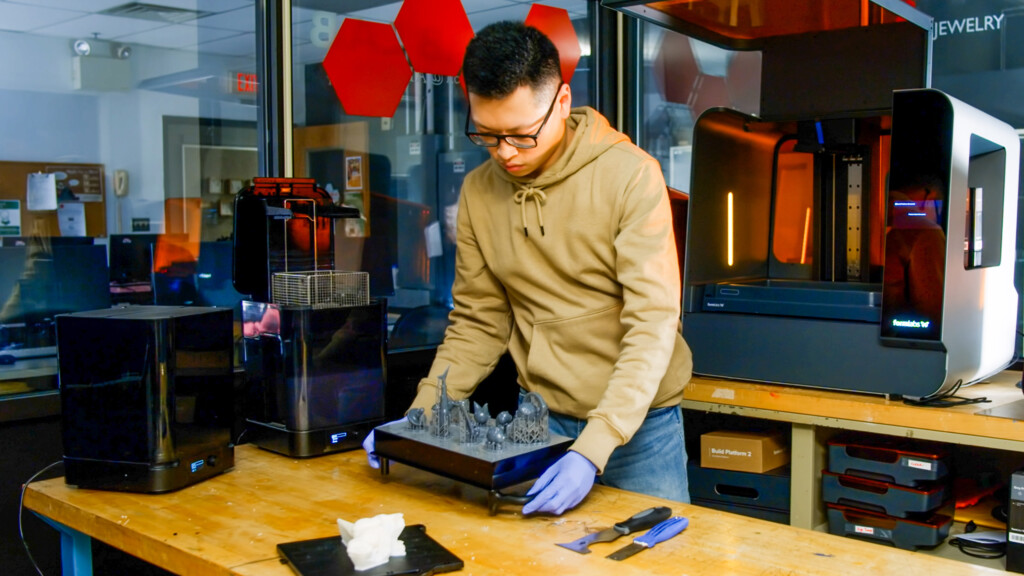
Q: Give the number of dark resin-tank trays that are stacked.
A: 3